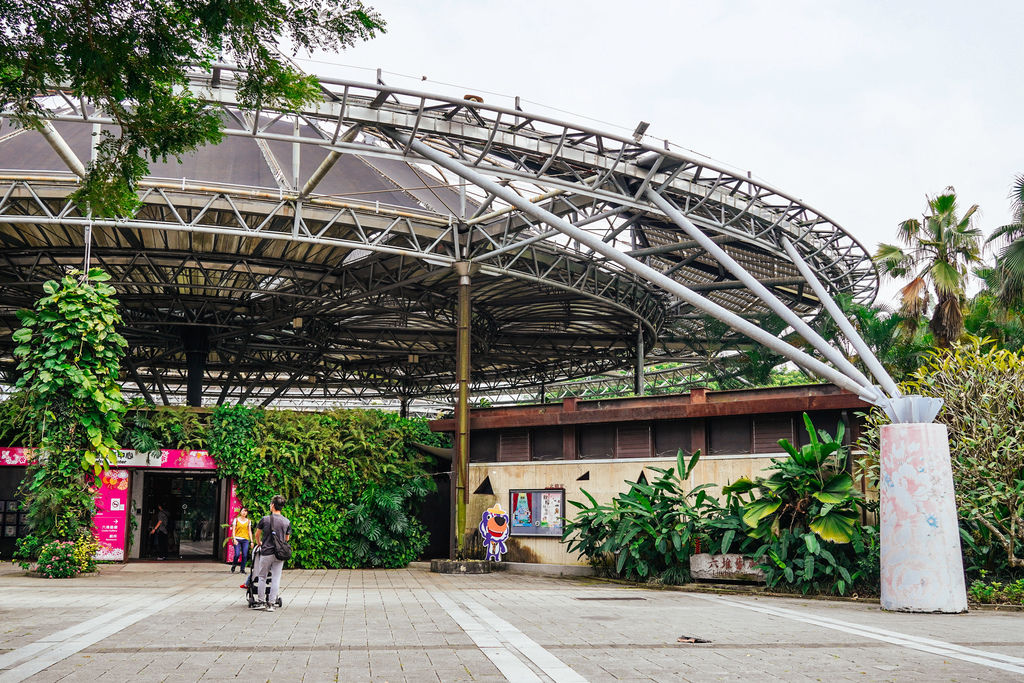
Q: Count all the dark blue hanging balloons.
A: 0